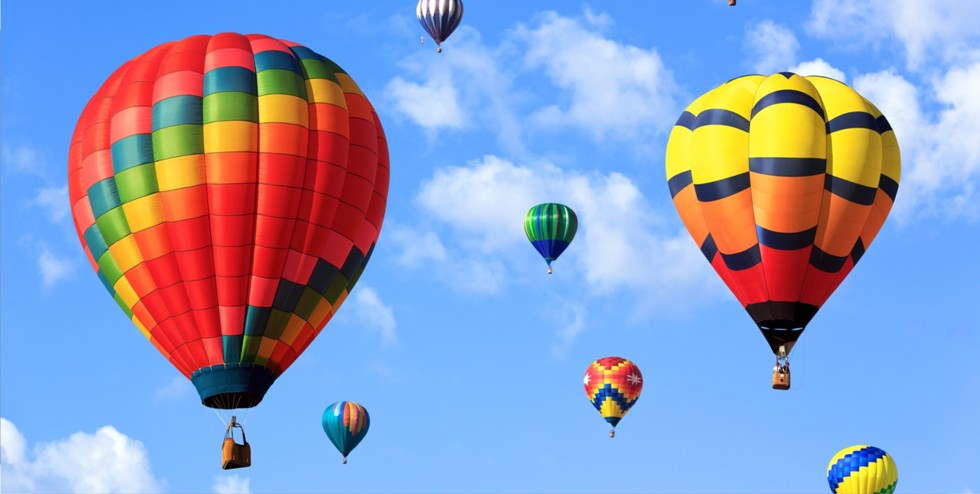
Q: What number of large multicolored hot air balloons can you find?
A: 2